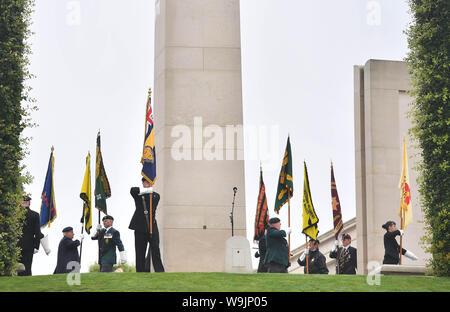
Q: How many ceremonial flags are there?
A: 9